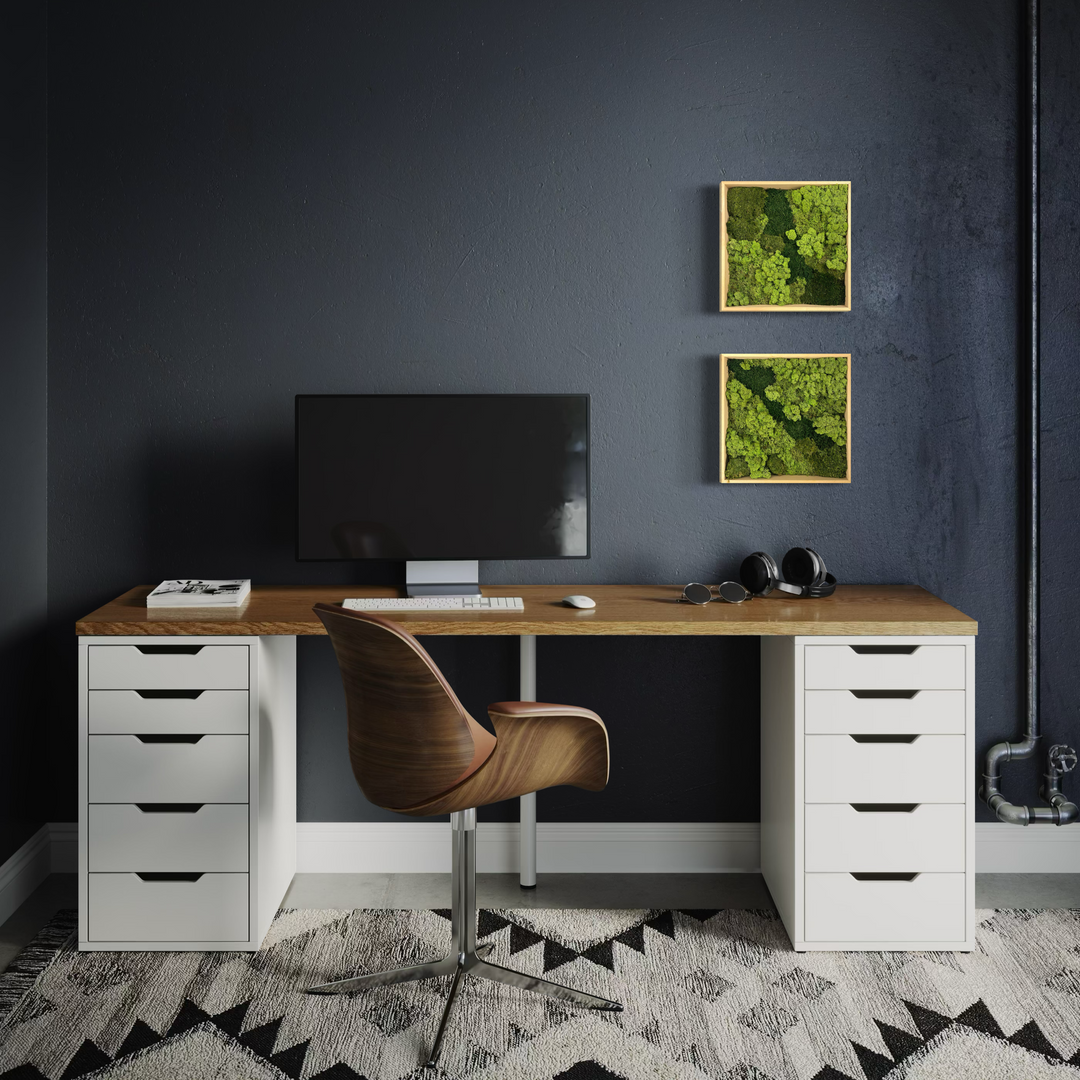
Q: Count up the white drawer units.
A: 2